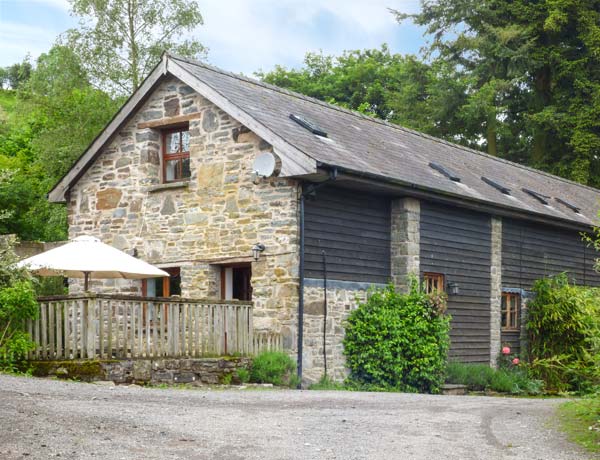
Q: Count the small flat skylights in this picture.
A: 5